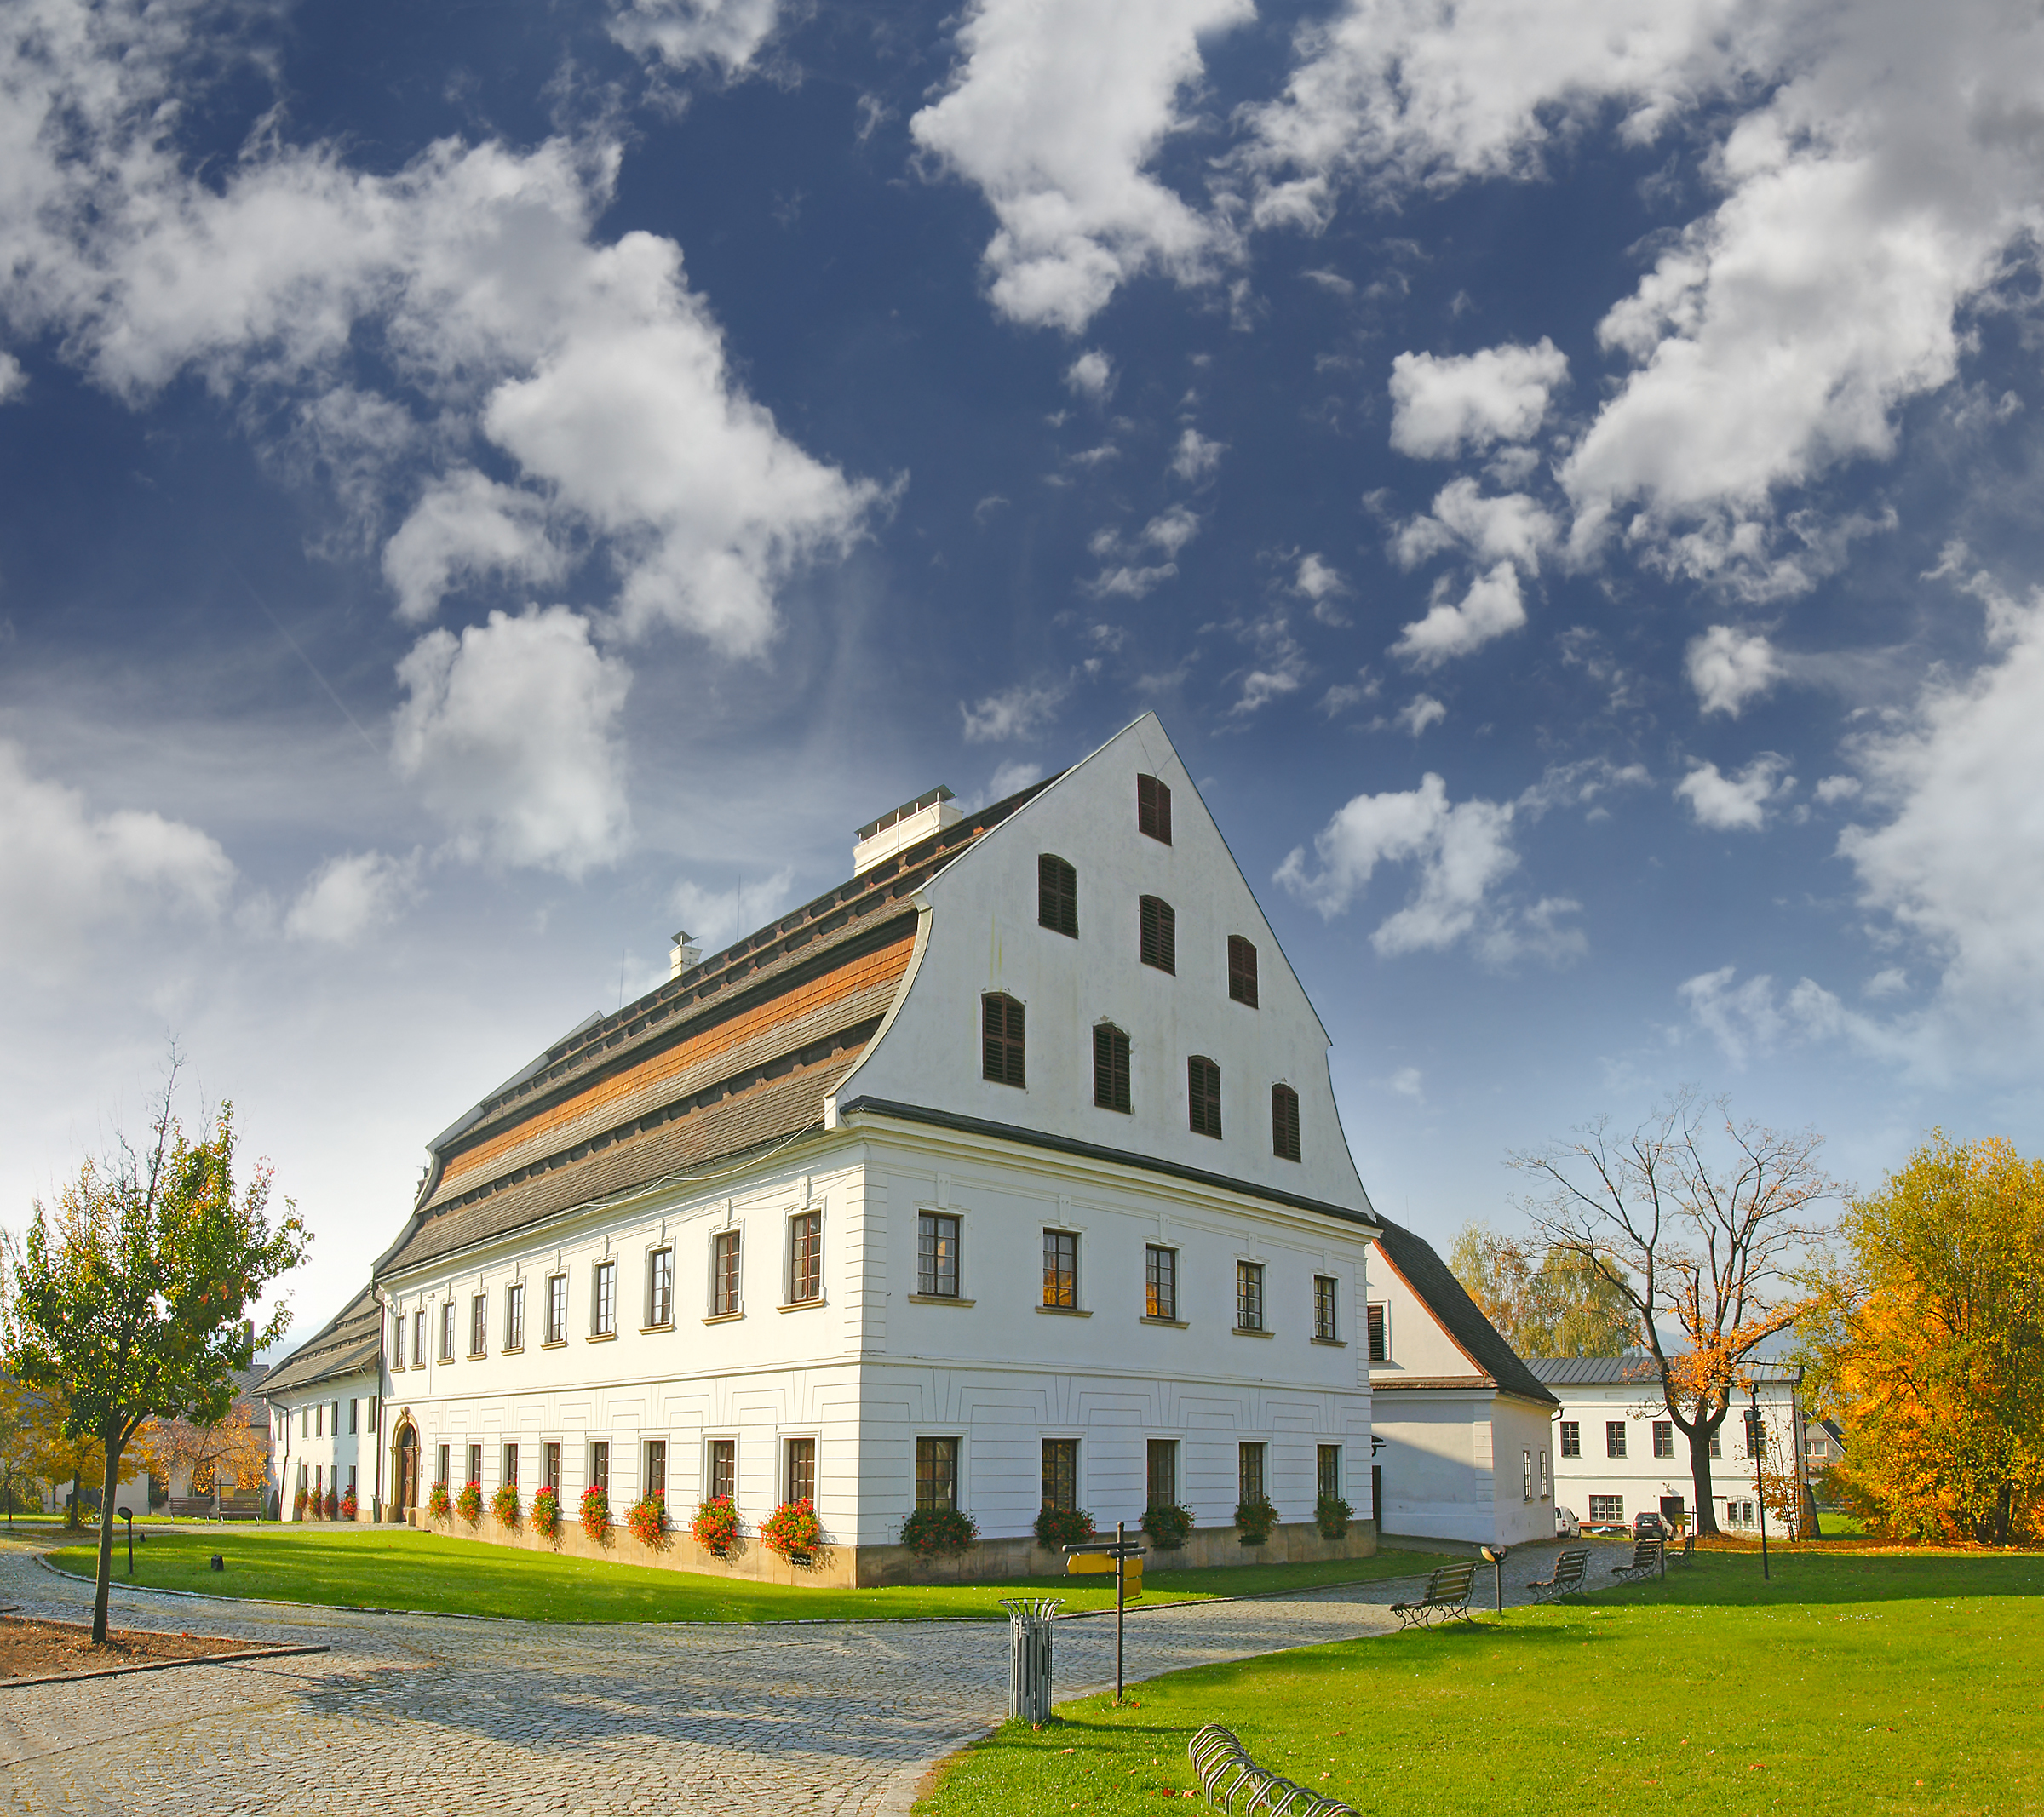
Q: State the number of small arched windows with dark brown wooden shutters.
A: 8